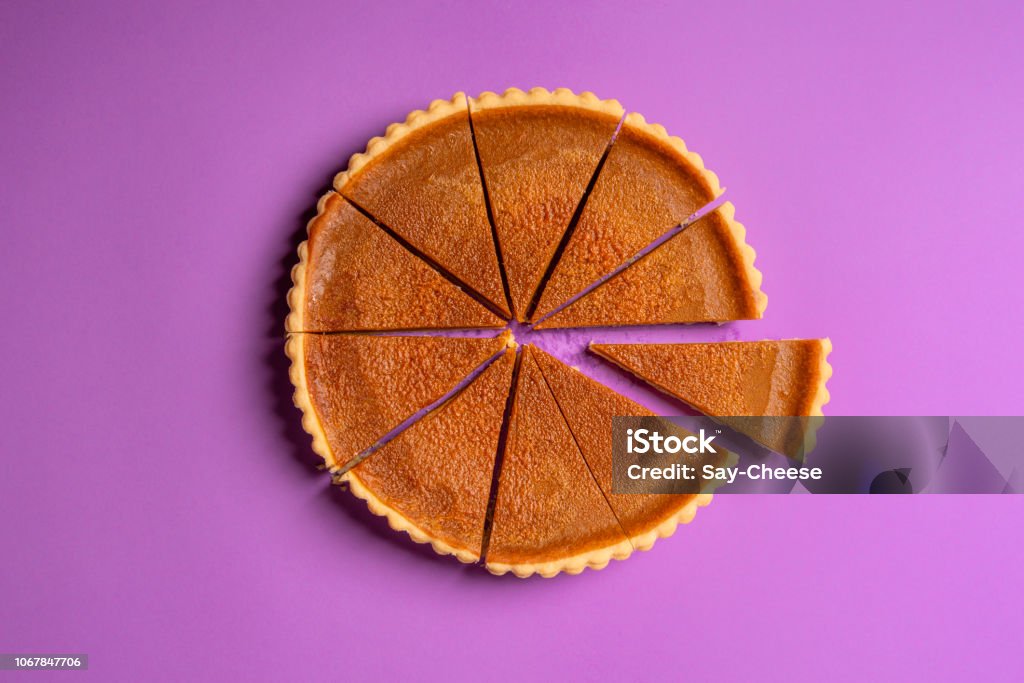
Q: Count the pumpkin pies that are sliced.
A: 1